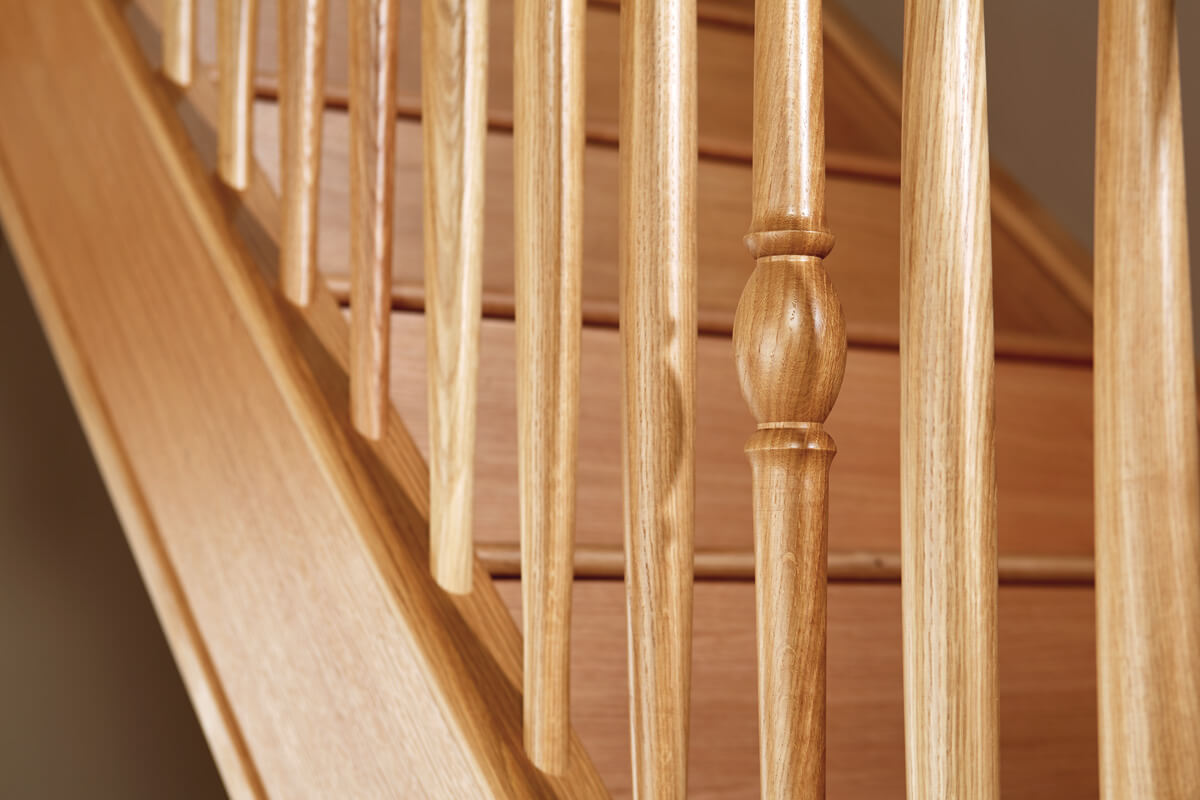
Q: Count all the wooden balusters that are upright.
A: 10